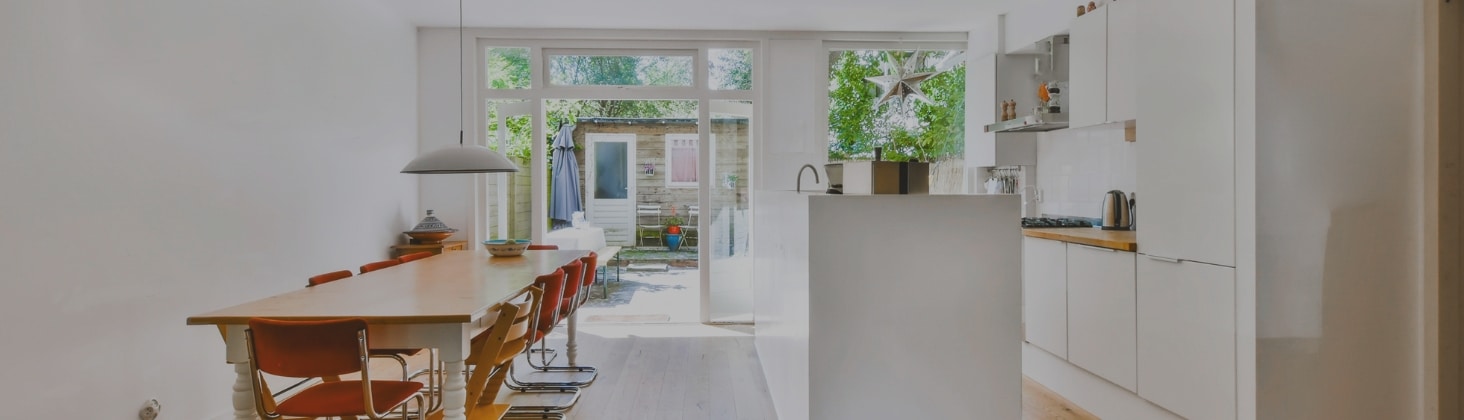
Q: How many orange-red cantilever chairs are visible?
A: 8